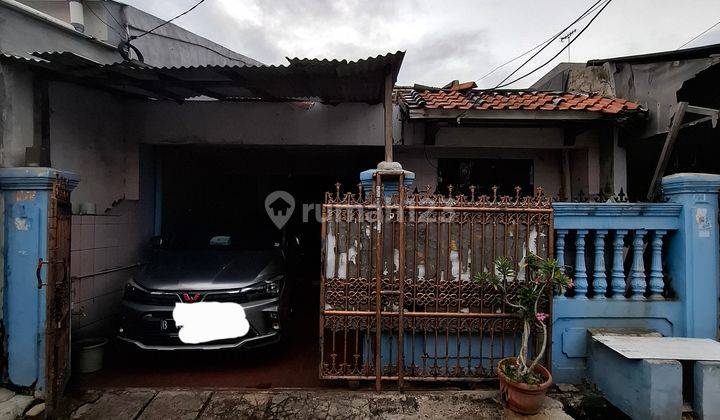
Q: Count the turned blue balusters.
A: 6